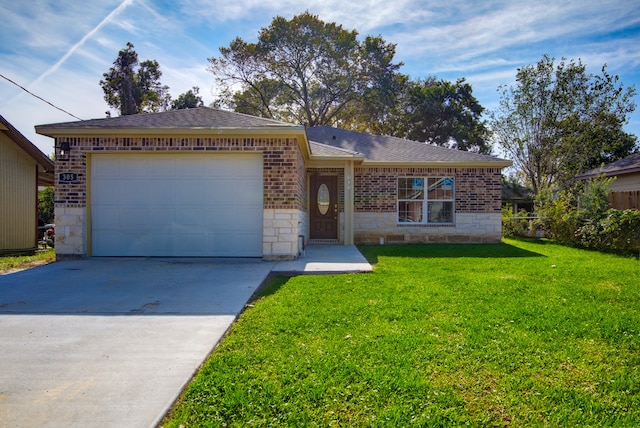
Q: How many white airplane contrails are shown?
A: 1